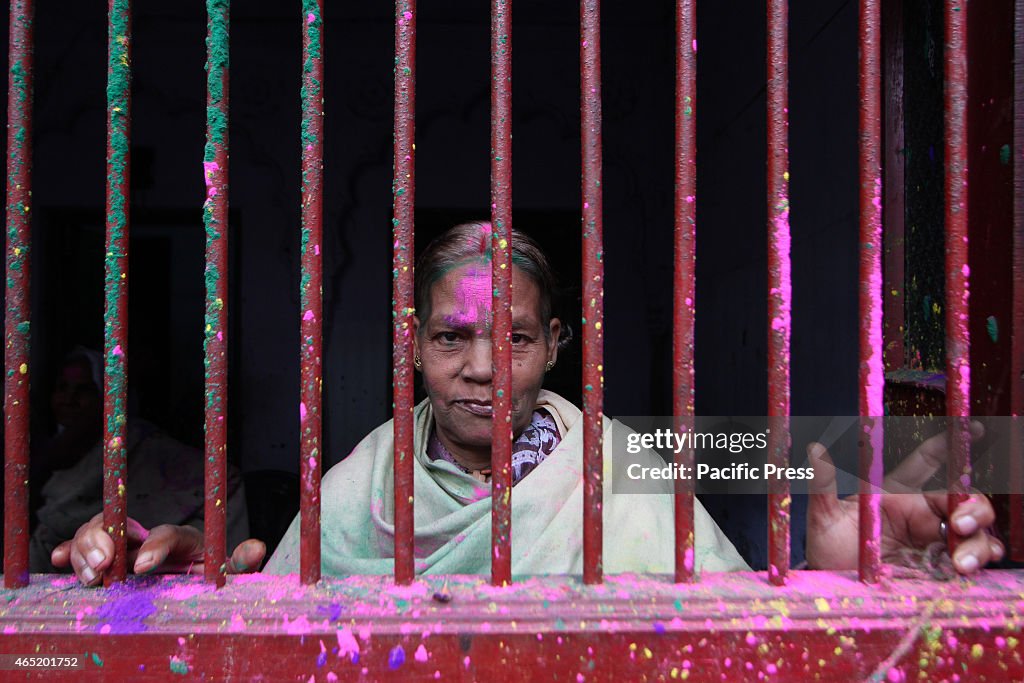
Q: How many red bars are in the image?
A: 11